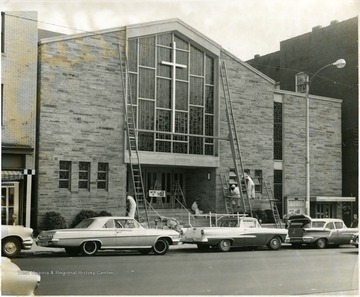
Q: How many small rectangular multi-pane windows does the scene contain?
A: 6